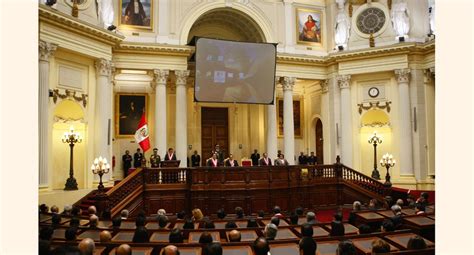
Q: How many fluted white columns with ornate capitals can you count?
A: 8